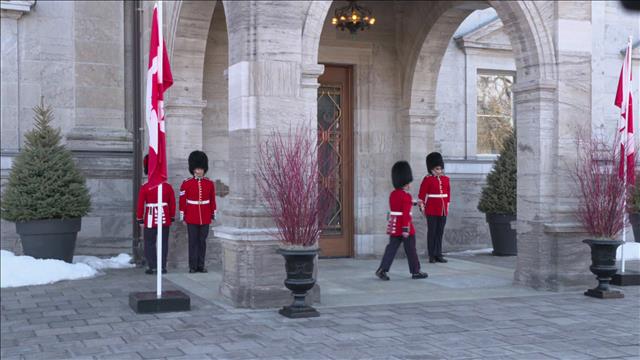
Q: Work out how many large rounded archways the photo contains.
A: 3